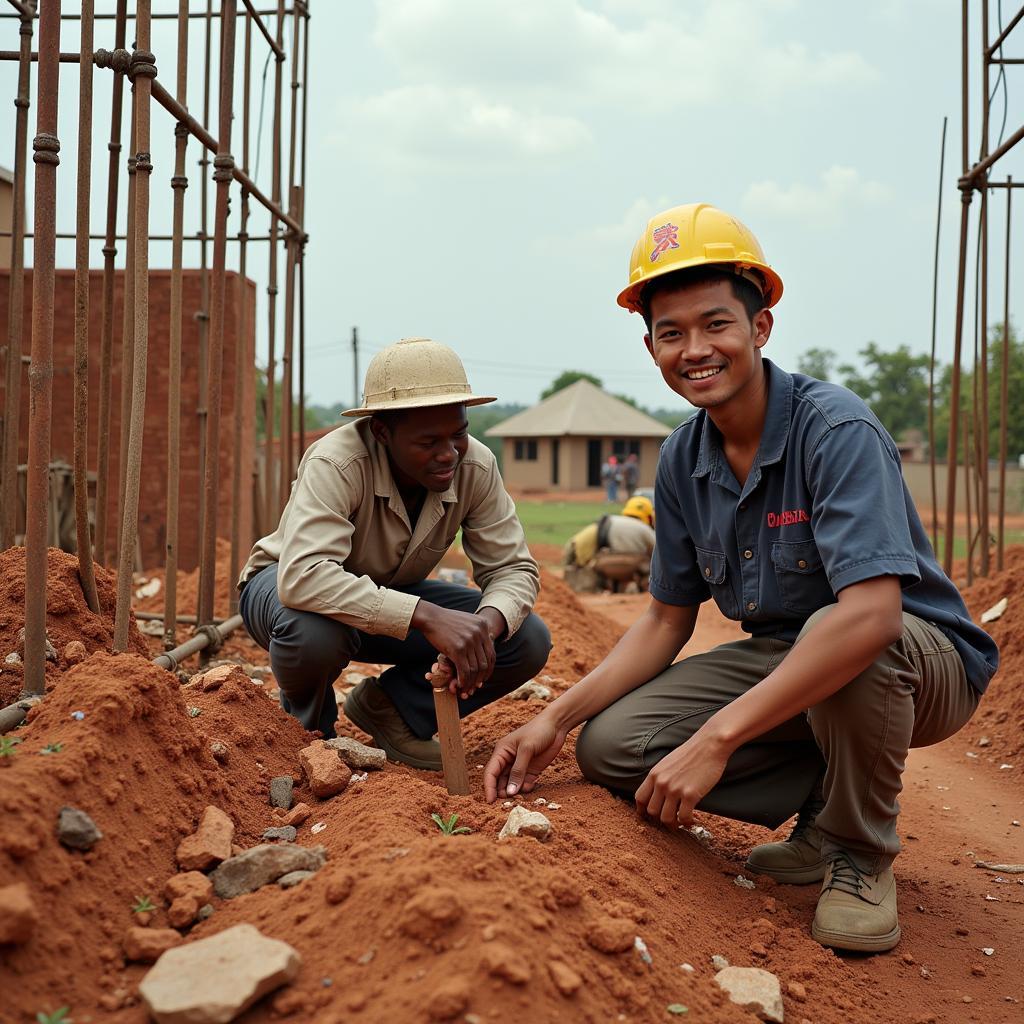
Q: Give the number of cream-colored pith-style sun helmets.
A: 1